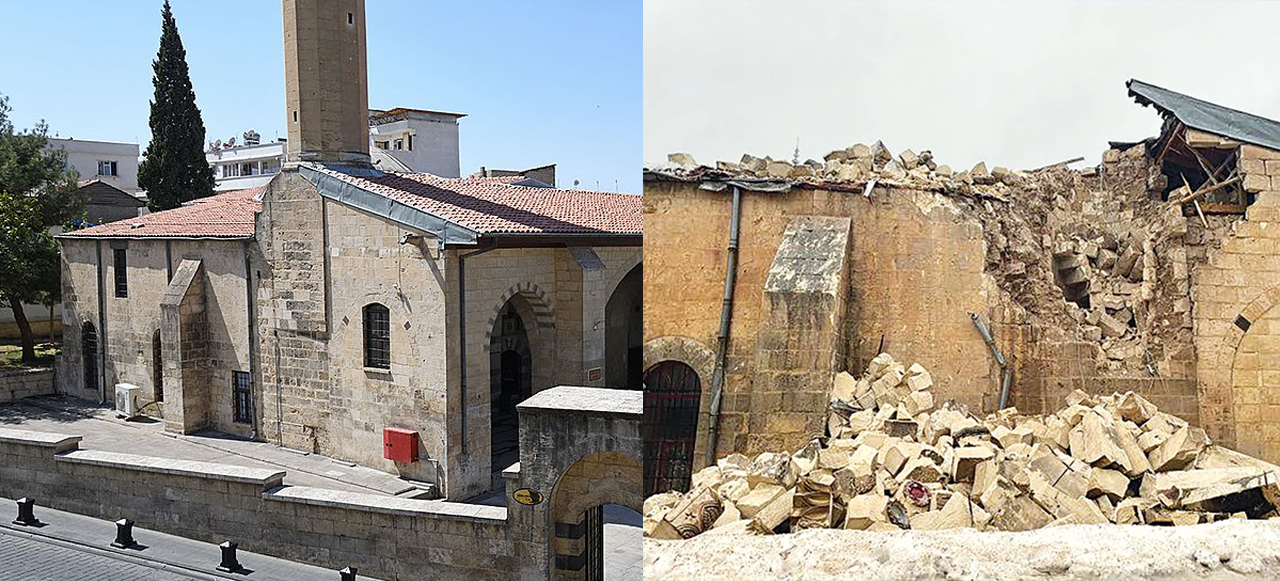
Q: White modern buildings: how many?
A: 3